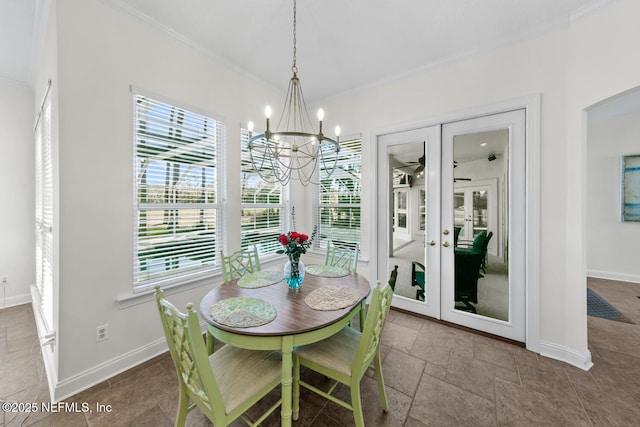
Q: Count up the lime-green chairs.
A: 4